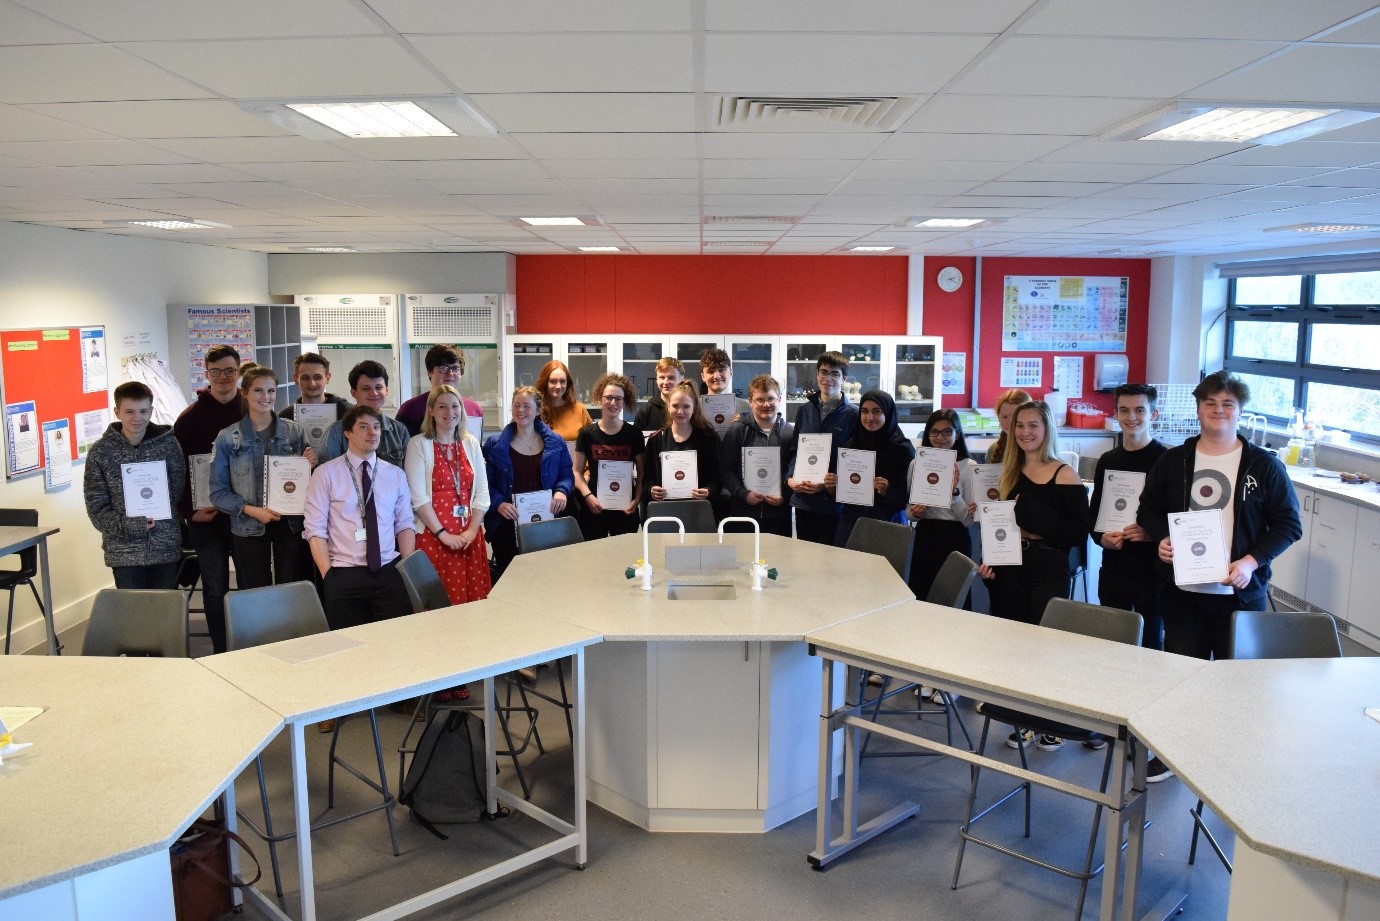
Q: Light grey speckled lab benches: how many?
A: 5